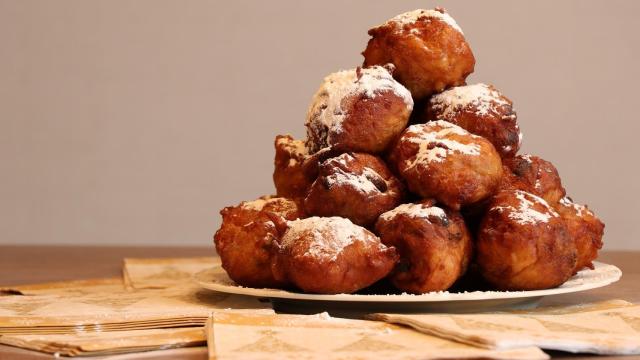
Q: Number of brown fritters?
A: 12